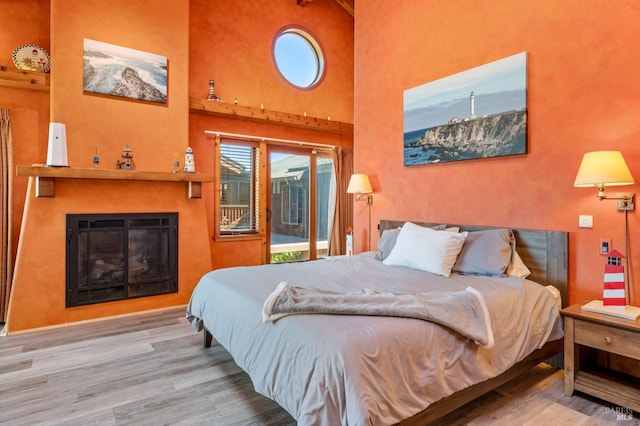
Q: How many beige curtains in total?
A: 2